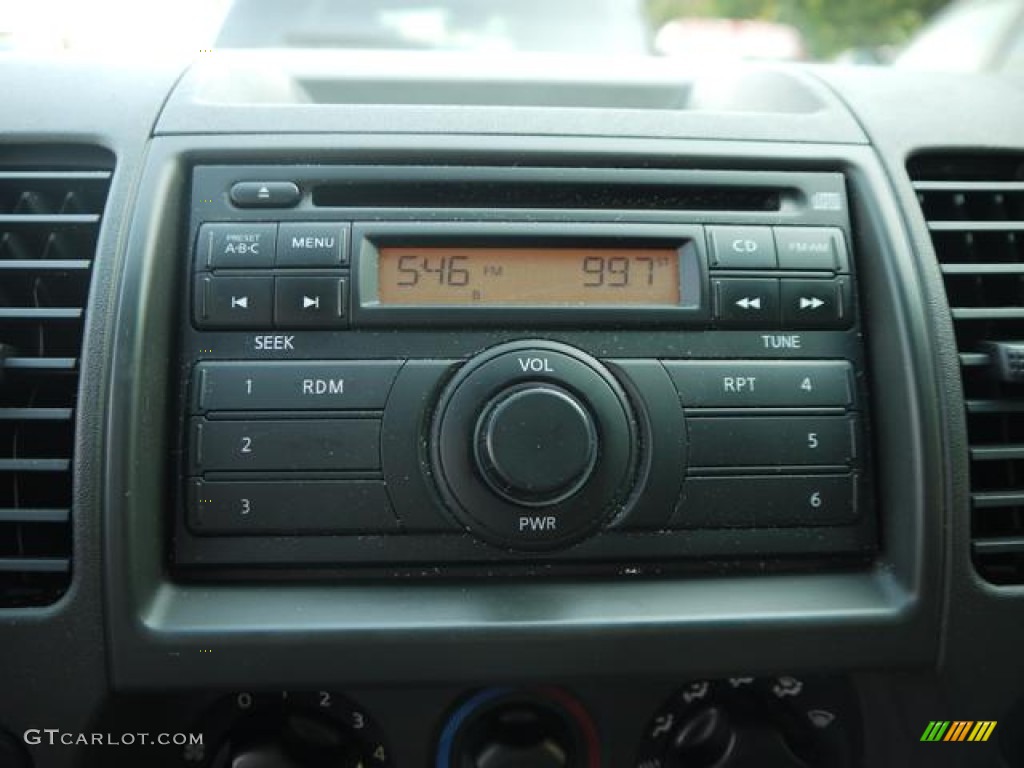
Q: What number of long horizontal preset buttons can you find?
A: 6